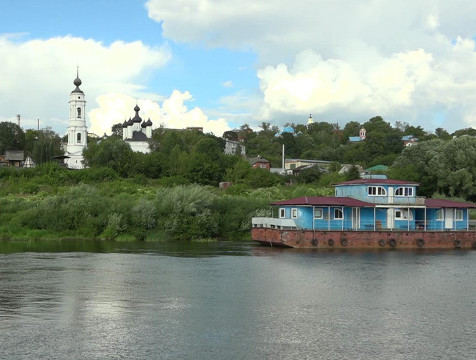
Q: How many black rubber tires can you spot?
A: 8